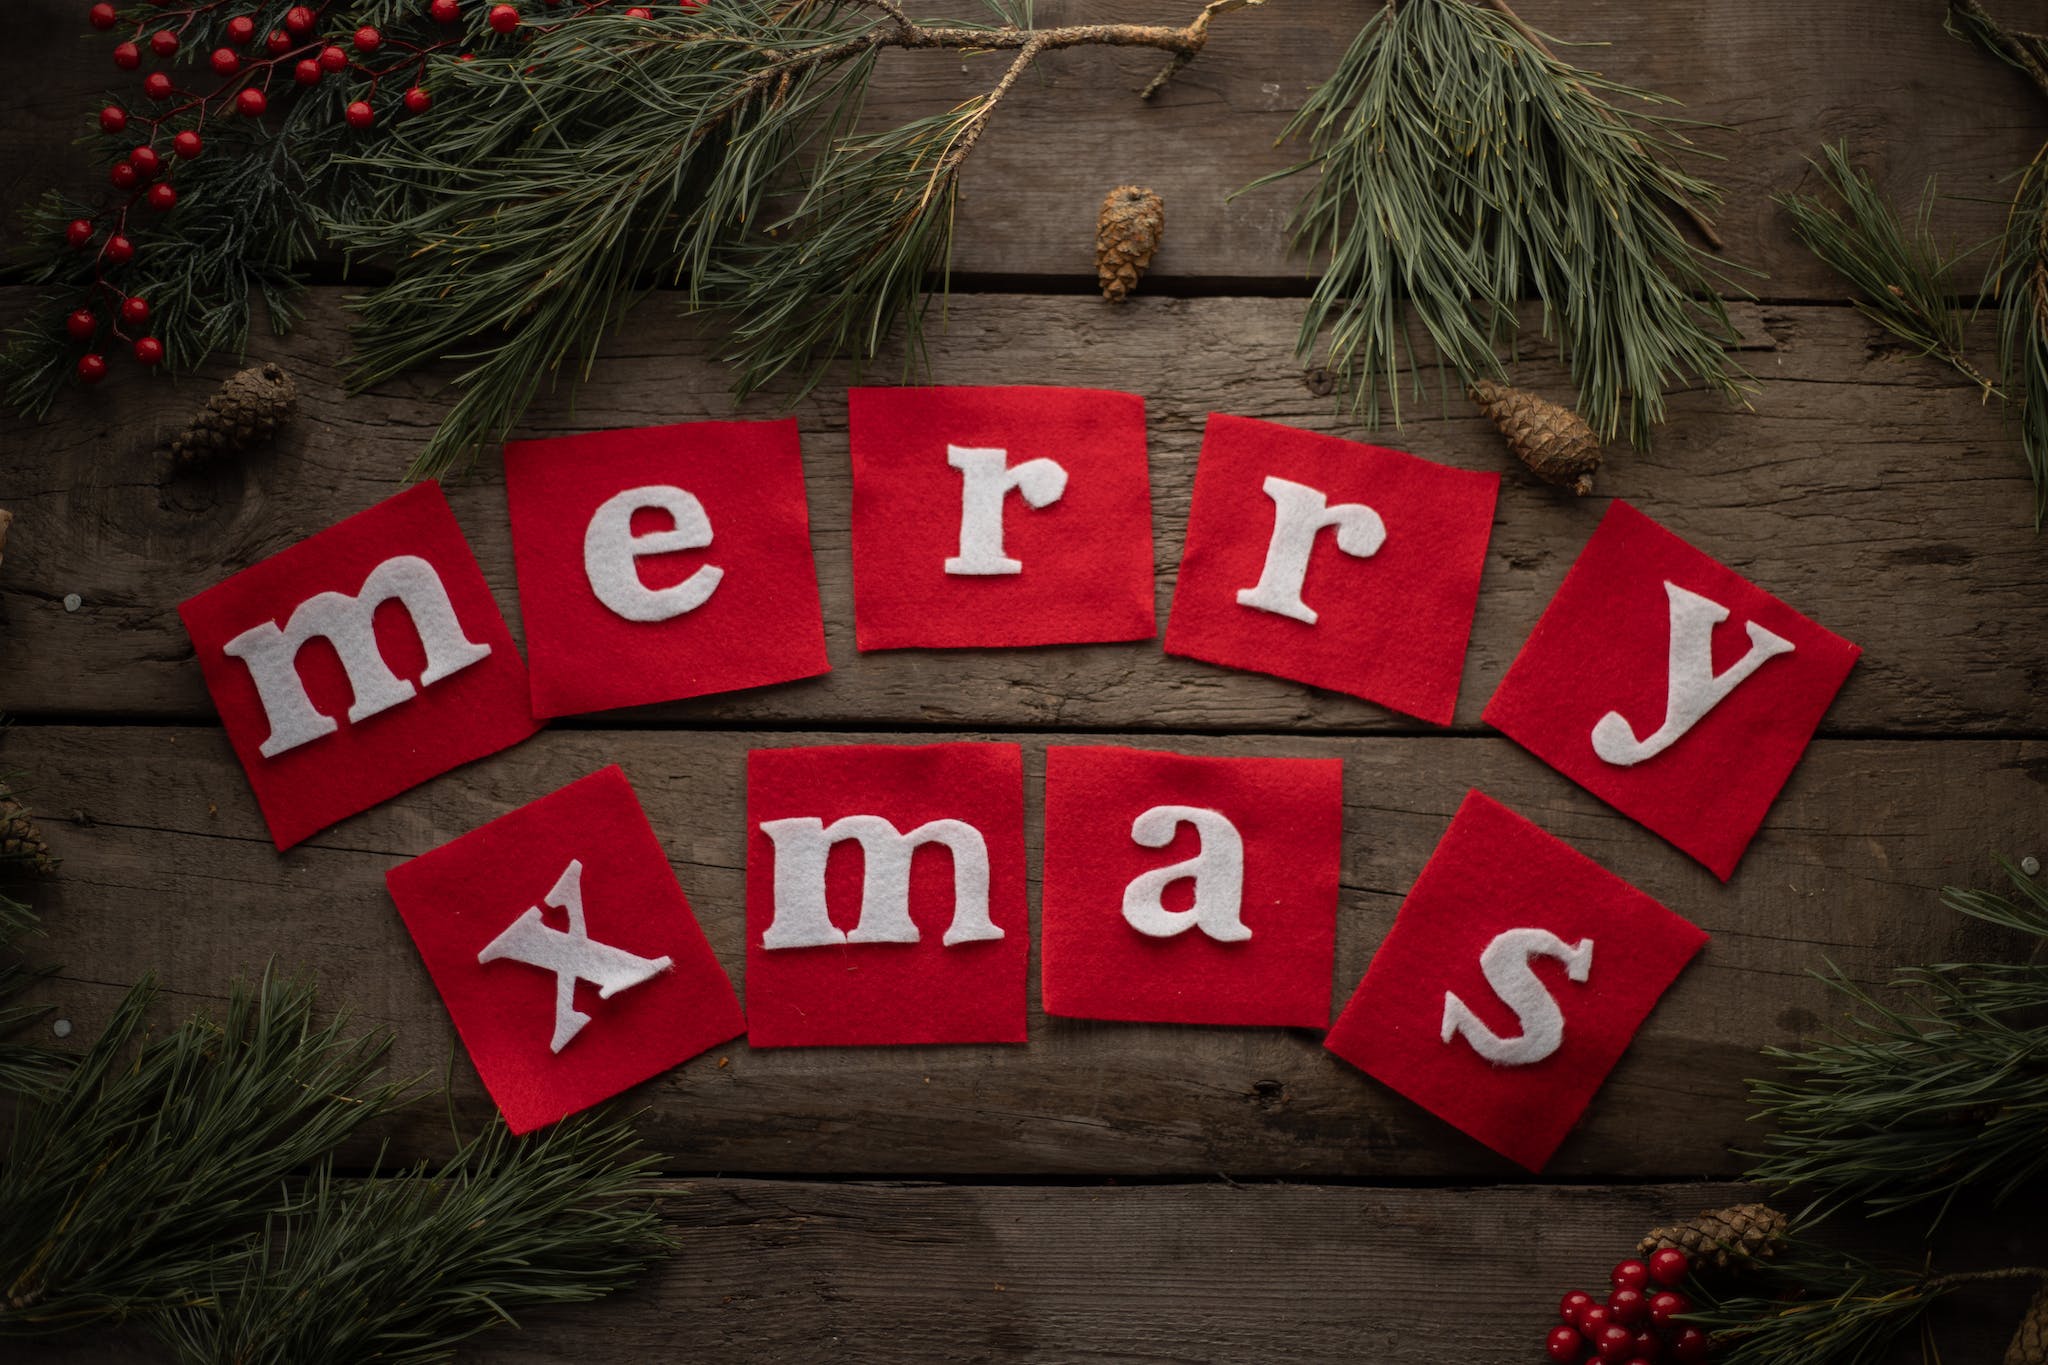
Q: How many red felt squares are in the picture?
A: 9